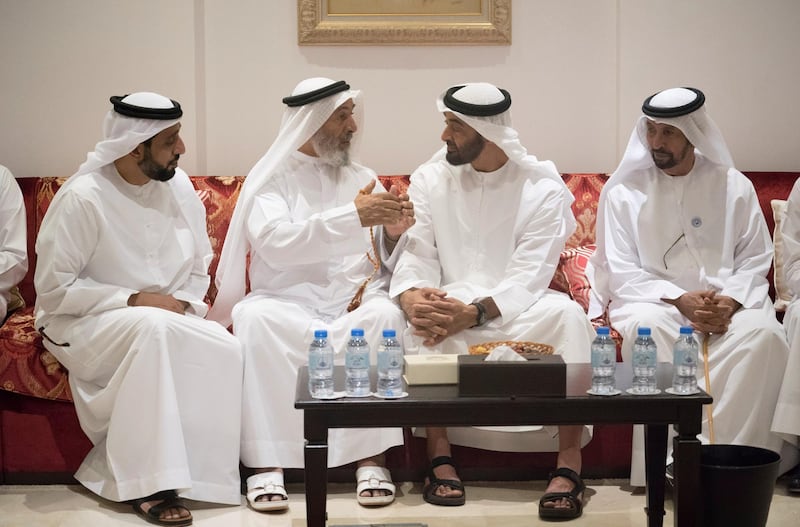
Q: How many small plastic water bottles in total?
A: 6